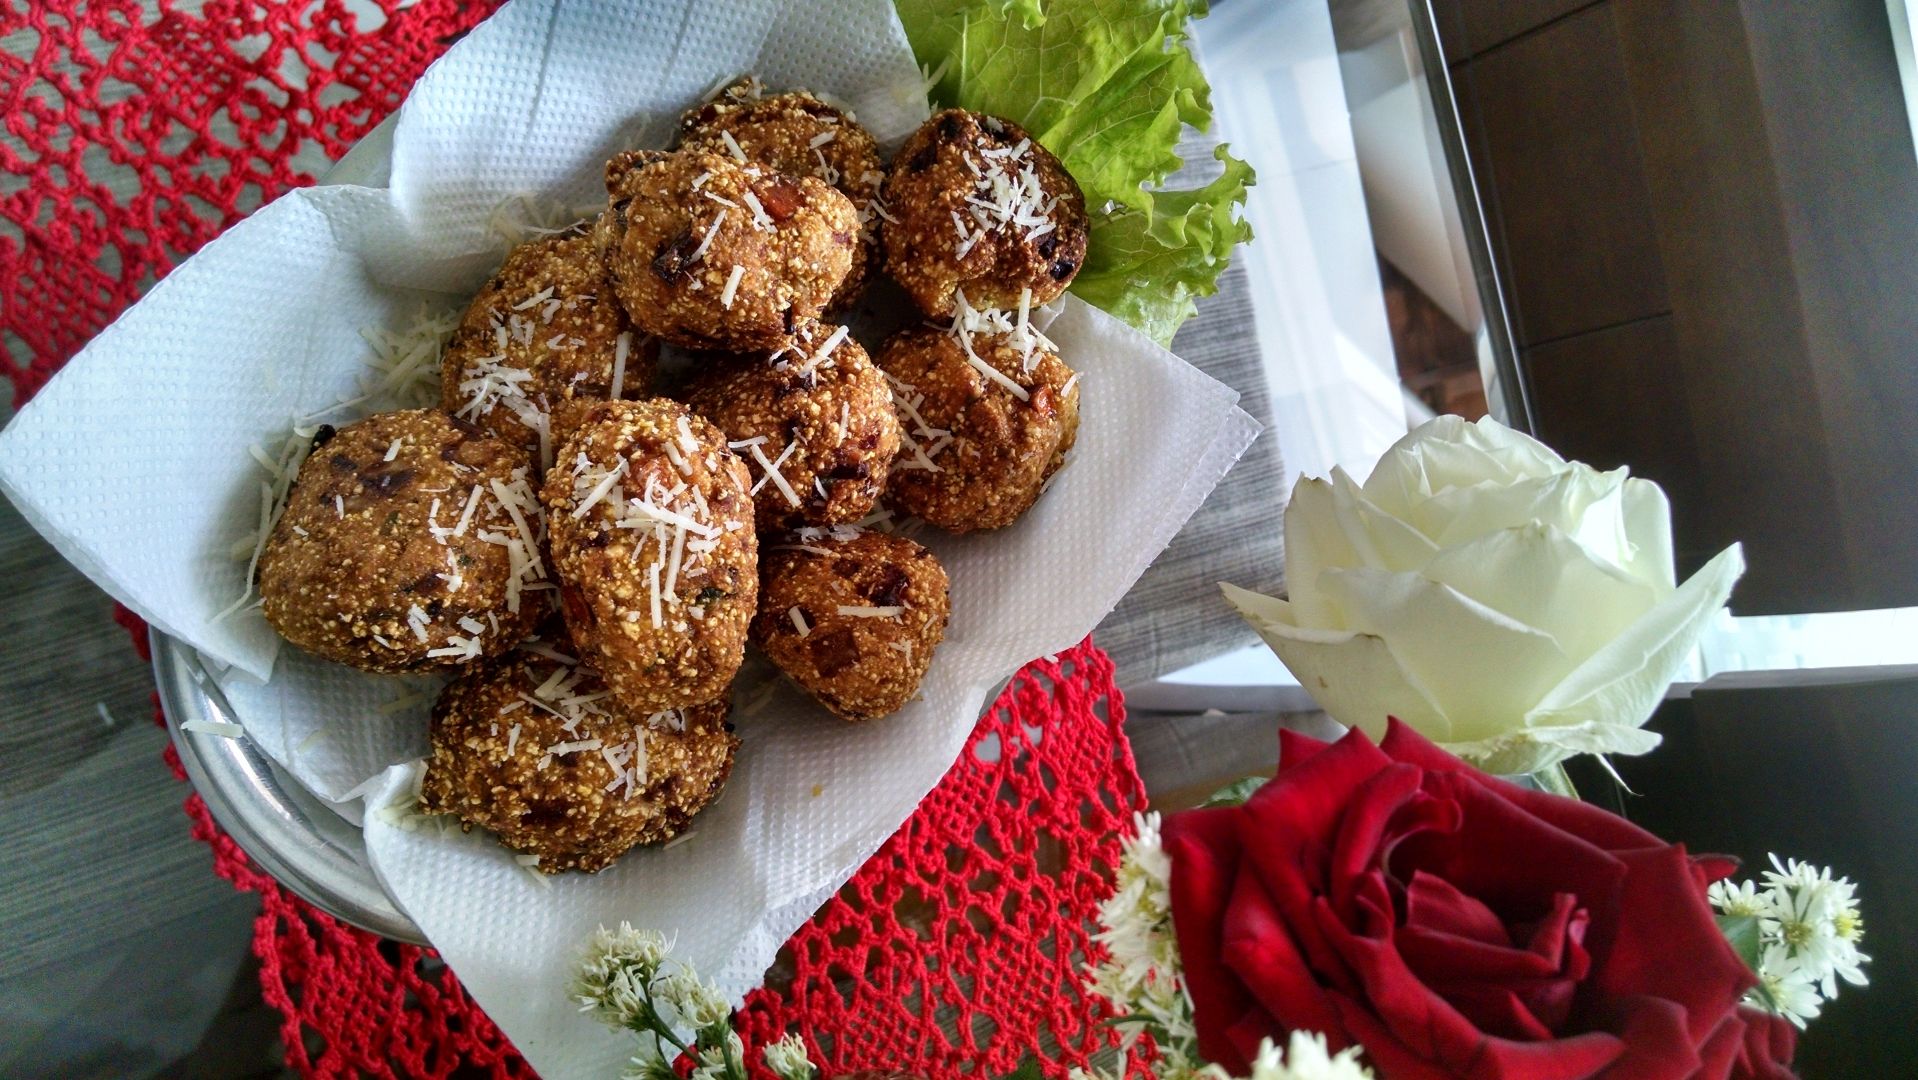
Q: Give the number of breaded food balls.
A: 10